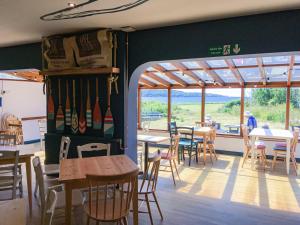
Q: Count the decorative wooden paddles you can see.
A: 8